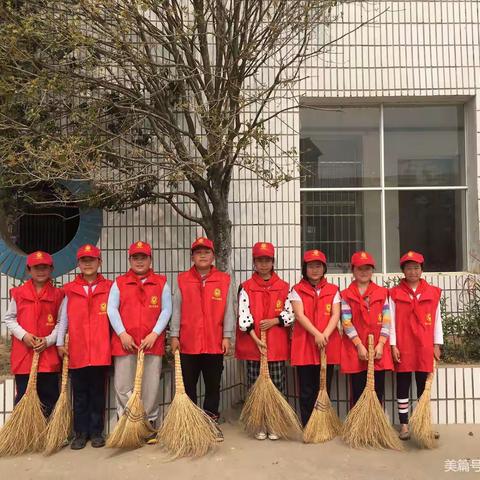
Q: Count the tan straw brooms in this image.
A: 8